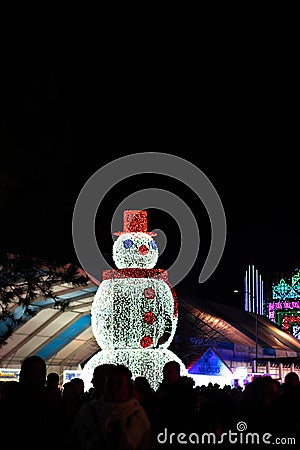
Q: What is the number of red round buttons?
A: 3